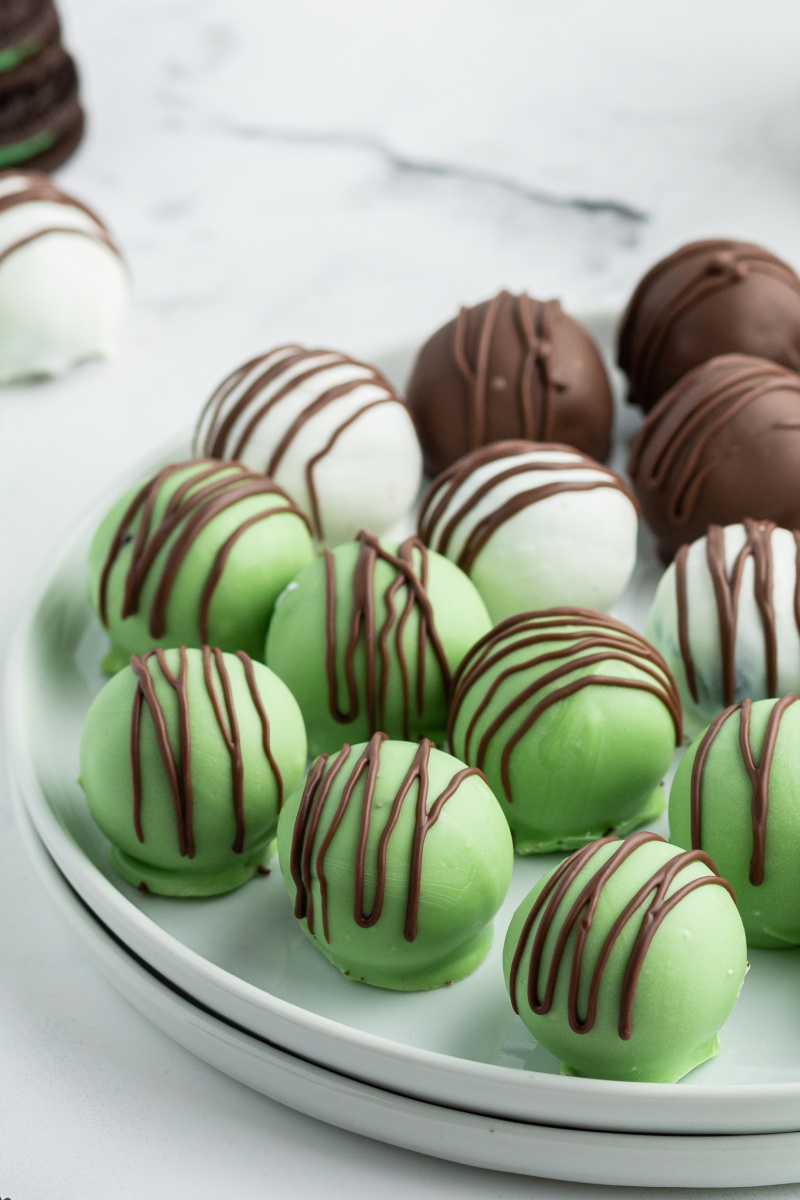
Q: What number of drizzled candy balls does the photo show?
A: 14